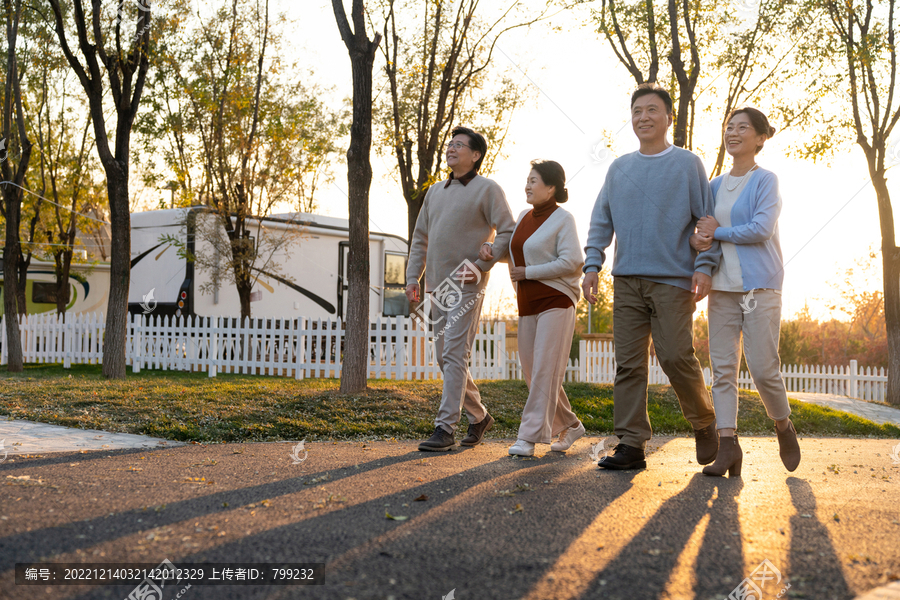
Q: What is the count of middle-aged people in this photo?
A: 4